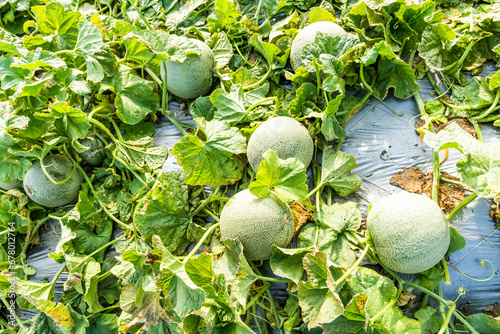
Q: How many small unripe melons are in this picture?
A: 1